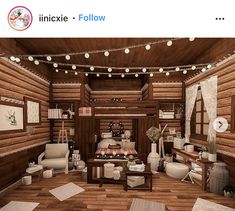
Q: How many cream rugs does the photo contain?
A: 4